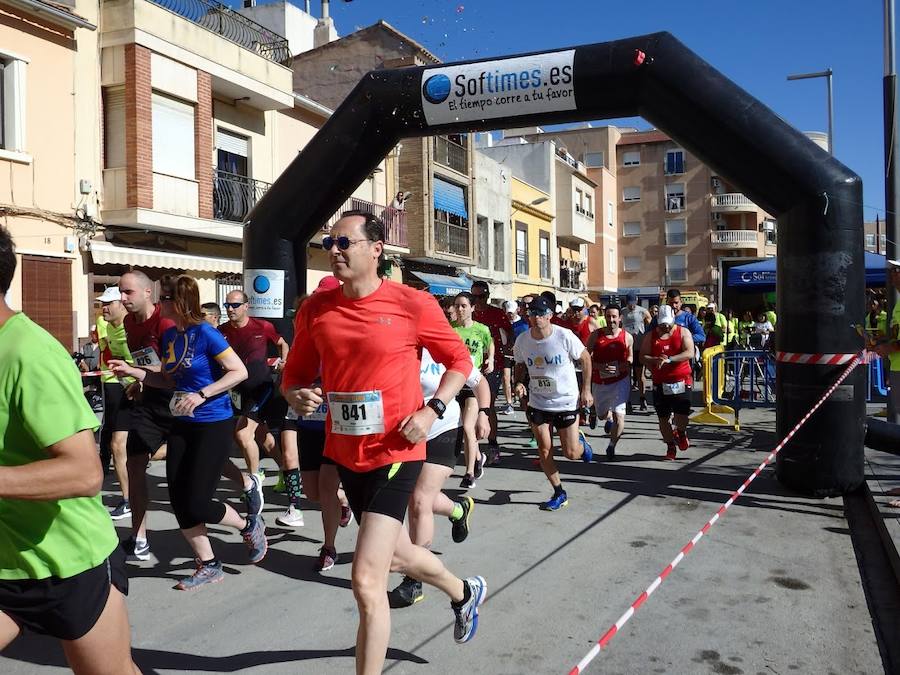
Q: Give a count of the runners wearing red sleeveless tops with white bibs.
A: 2